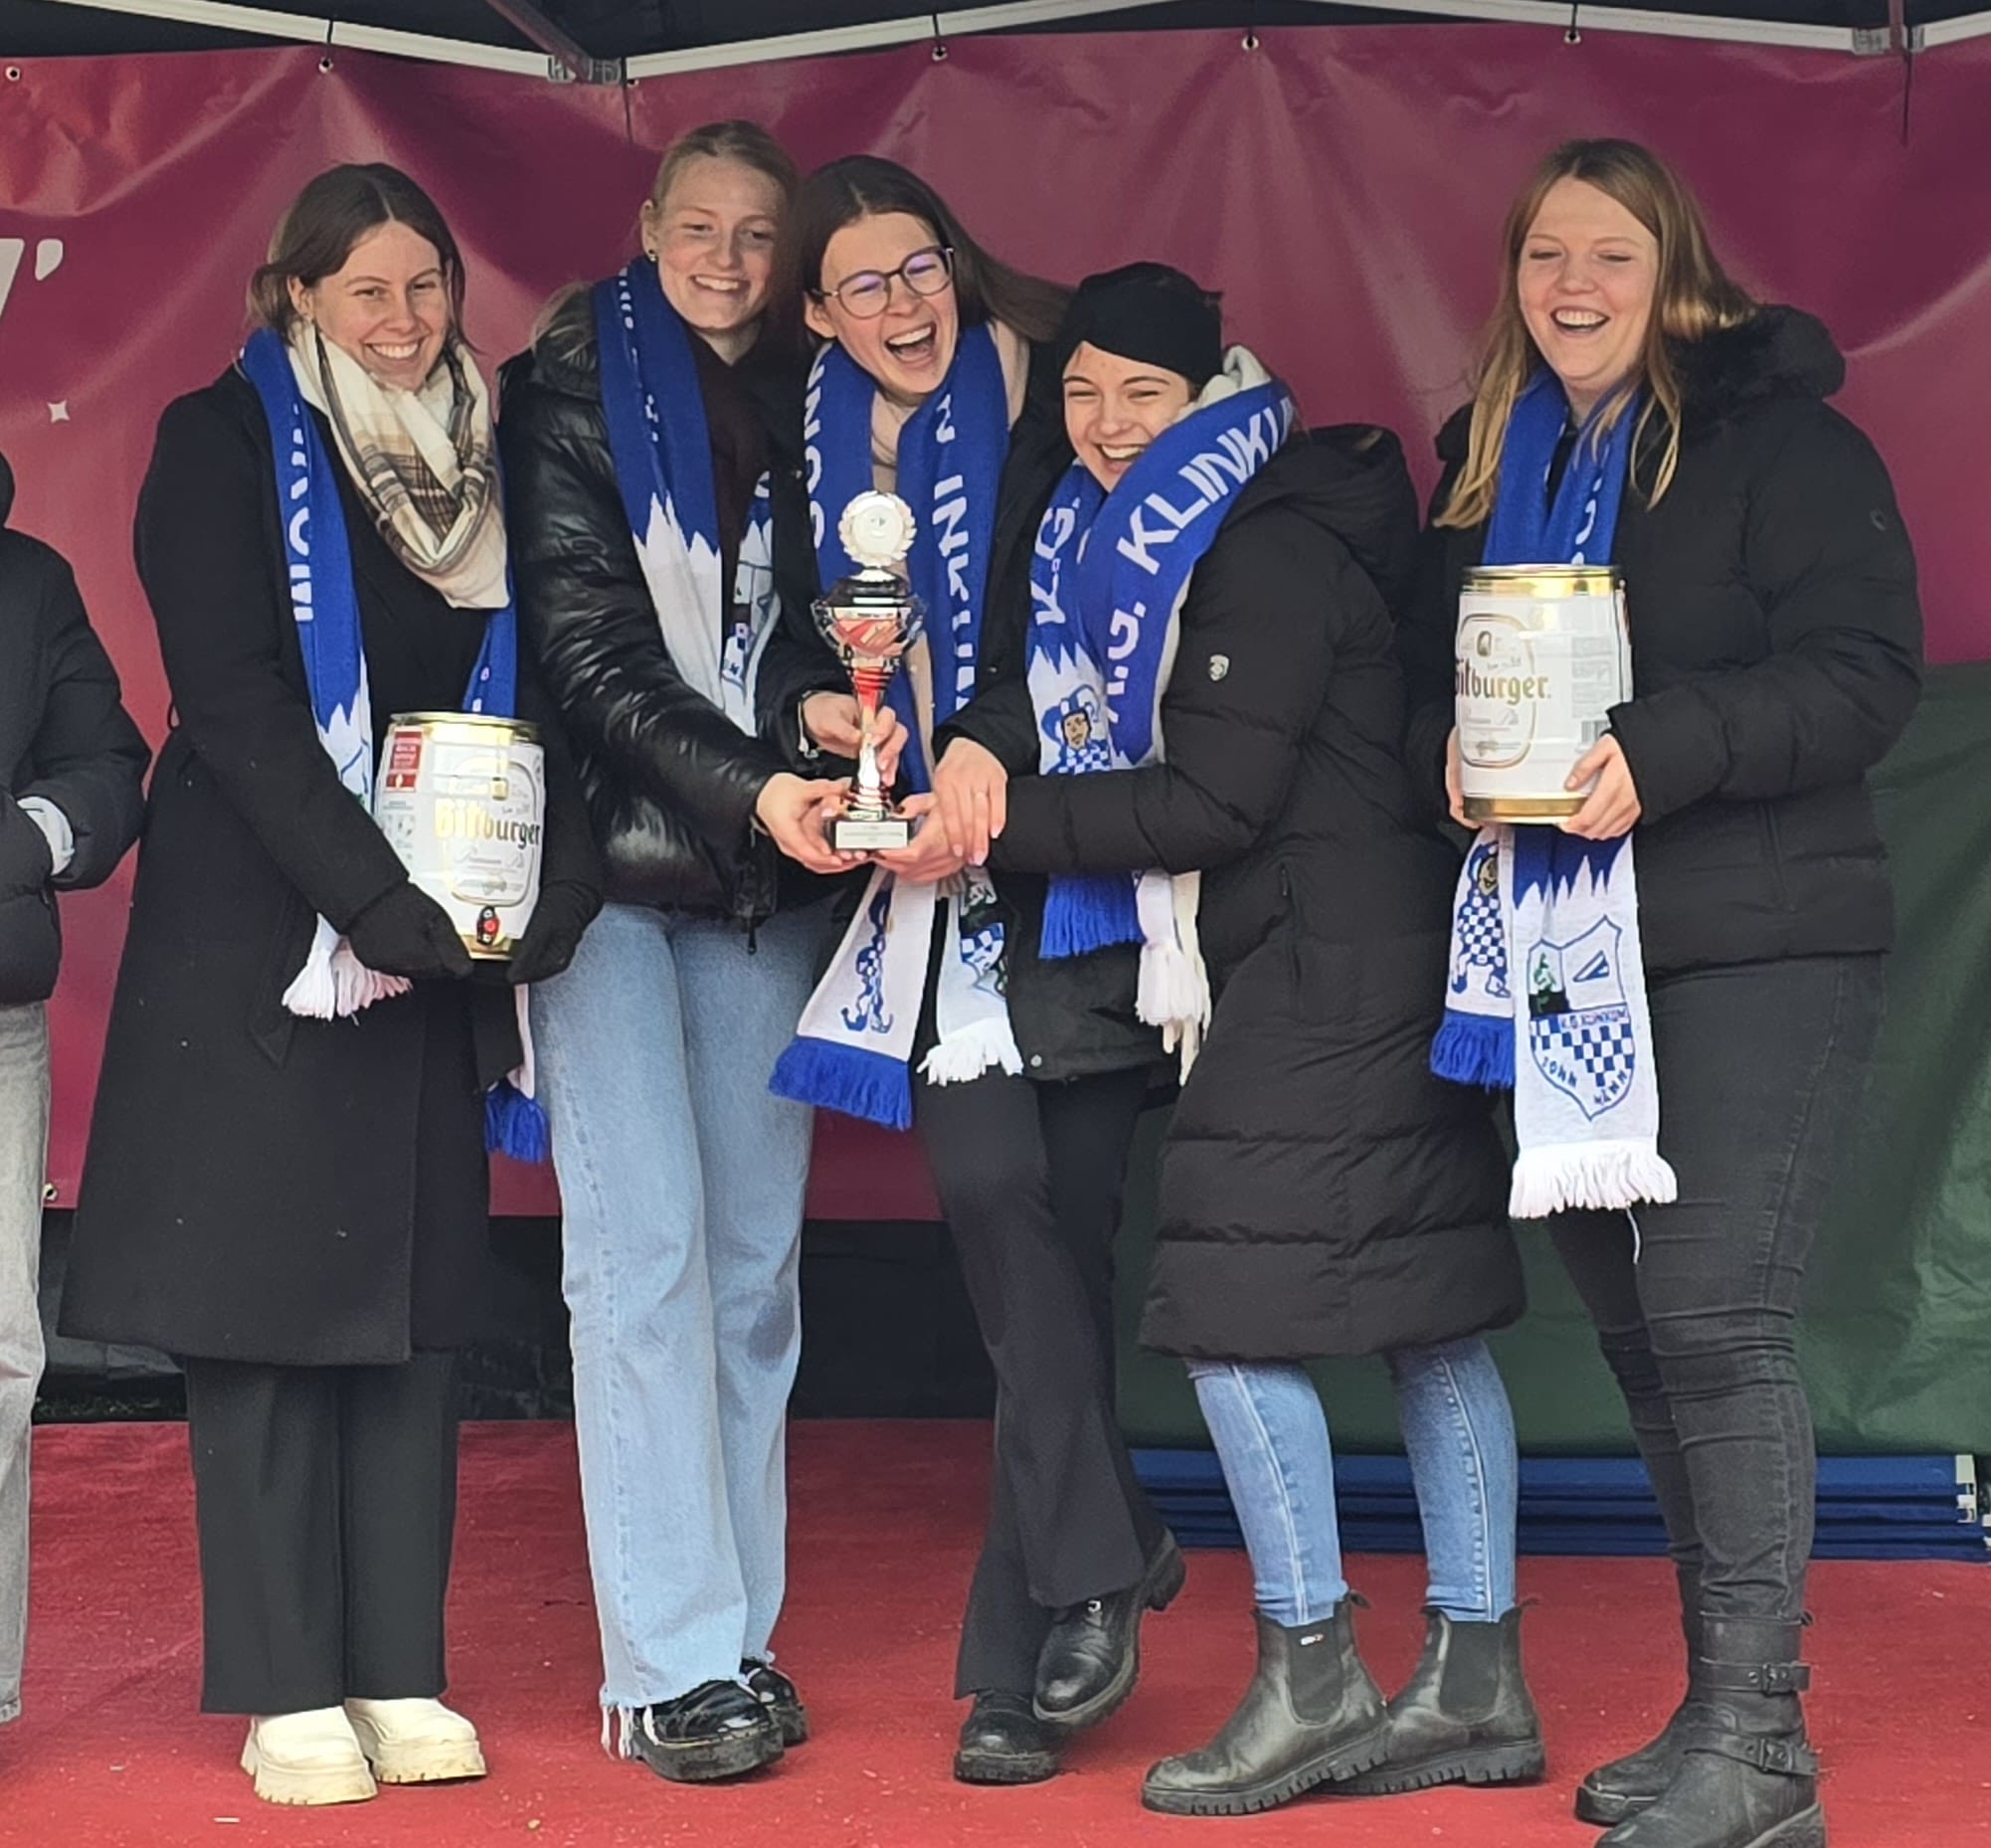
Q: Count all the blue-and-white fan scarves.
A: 5